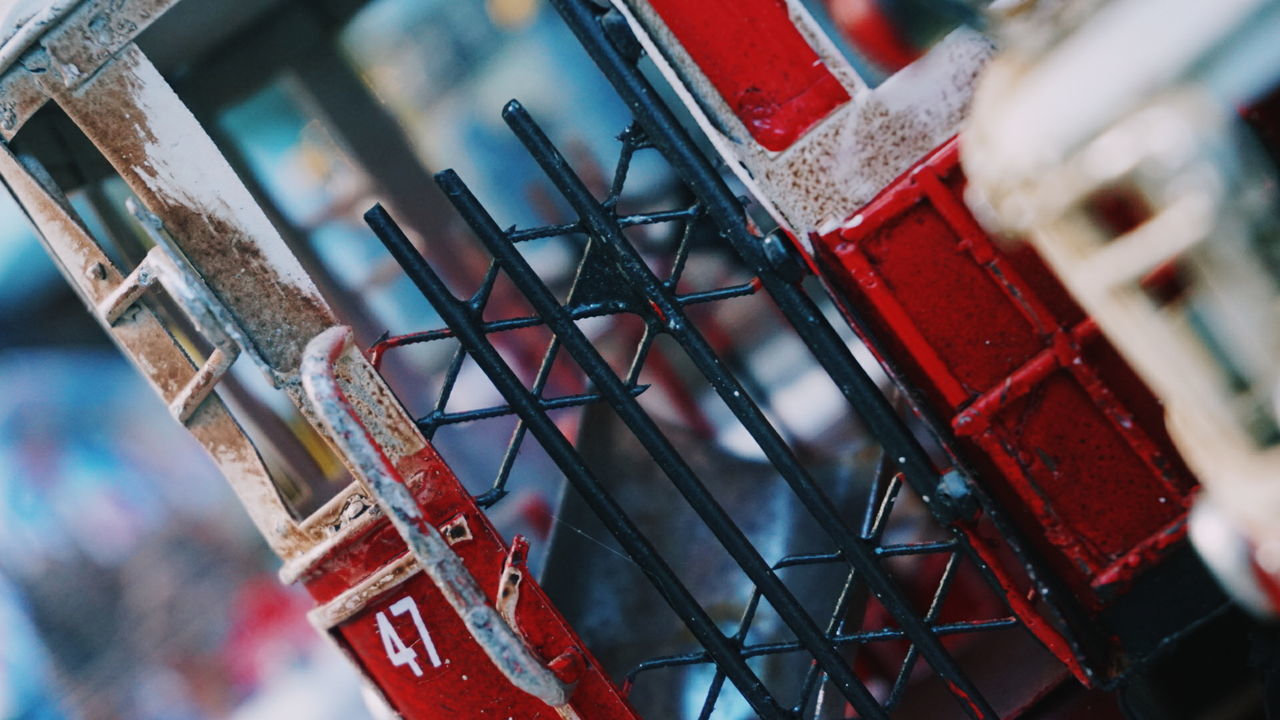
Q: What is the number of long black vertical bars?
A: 4